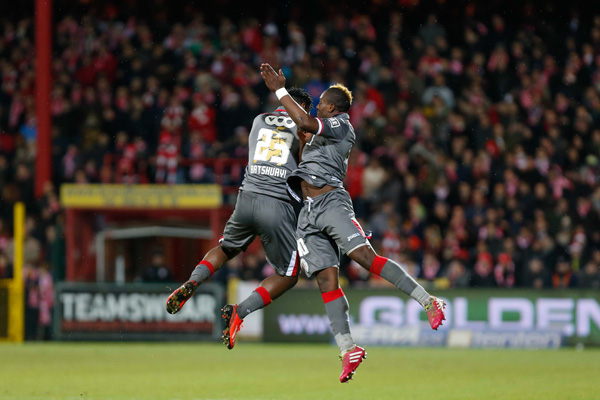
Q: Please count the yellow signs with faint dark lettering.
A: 1